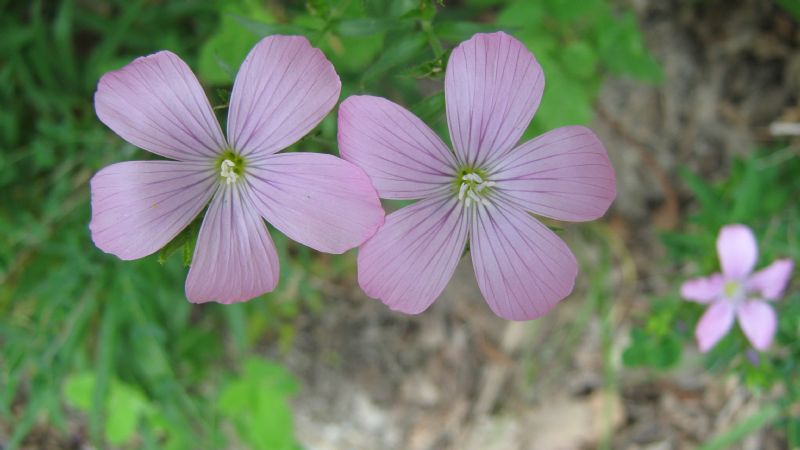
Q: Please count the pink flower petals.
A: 15